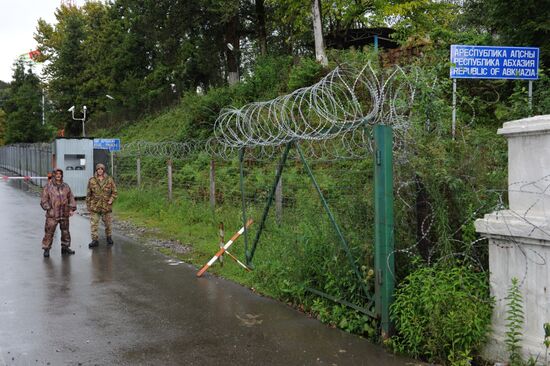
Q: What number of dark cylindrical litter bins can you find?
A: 0